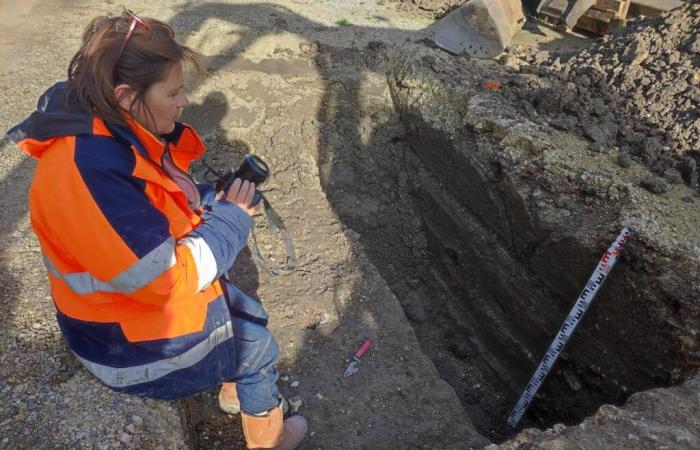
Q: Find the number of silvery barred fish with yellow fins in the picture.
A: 0